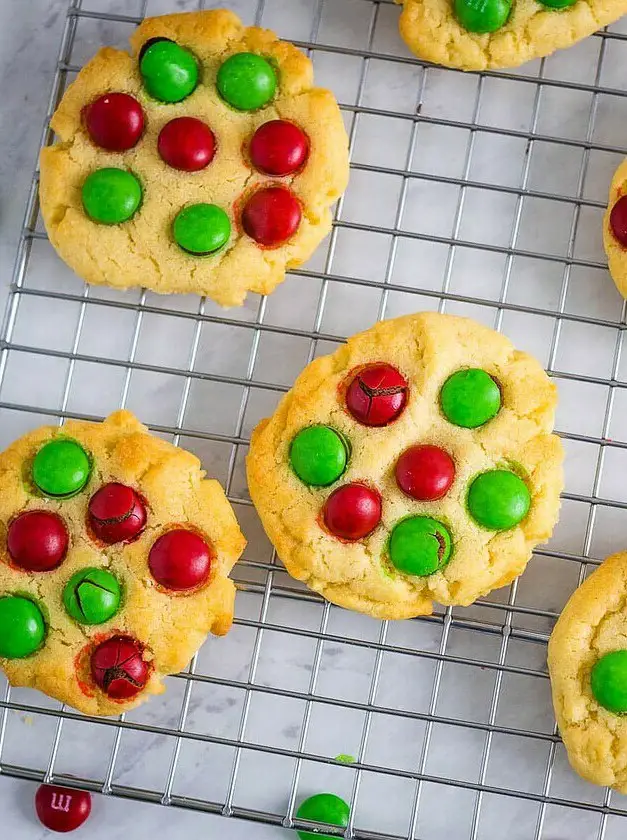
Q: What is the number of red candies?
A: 13